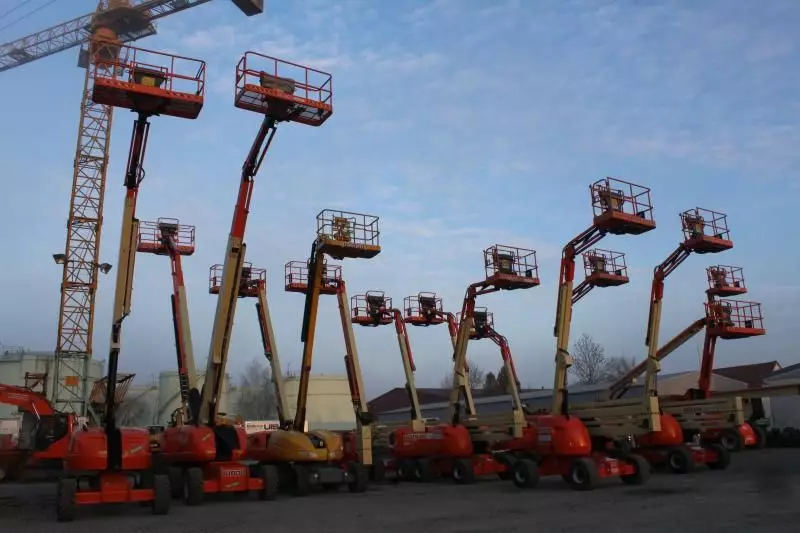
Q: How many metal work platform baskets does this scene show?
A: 15